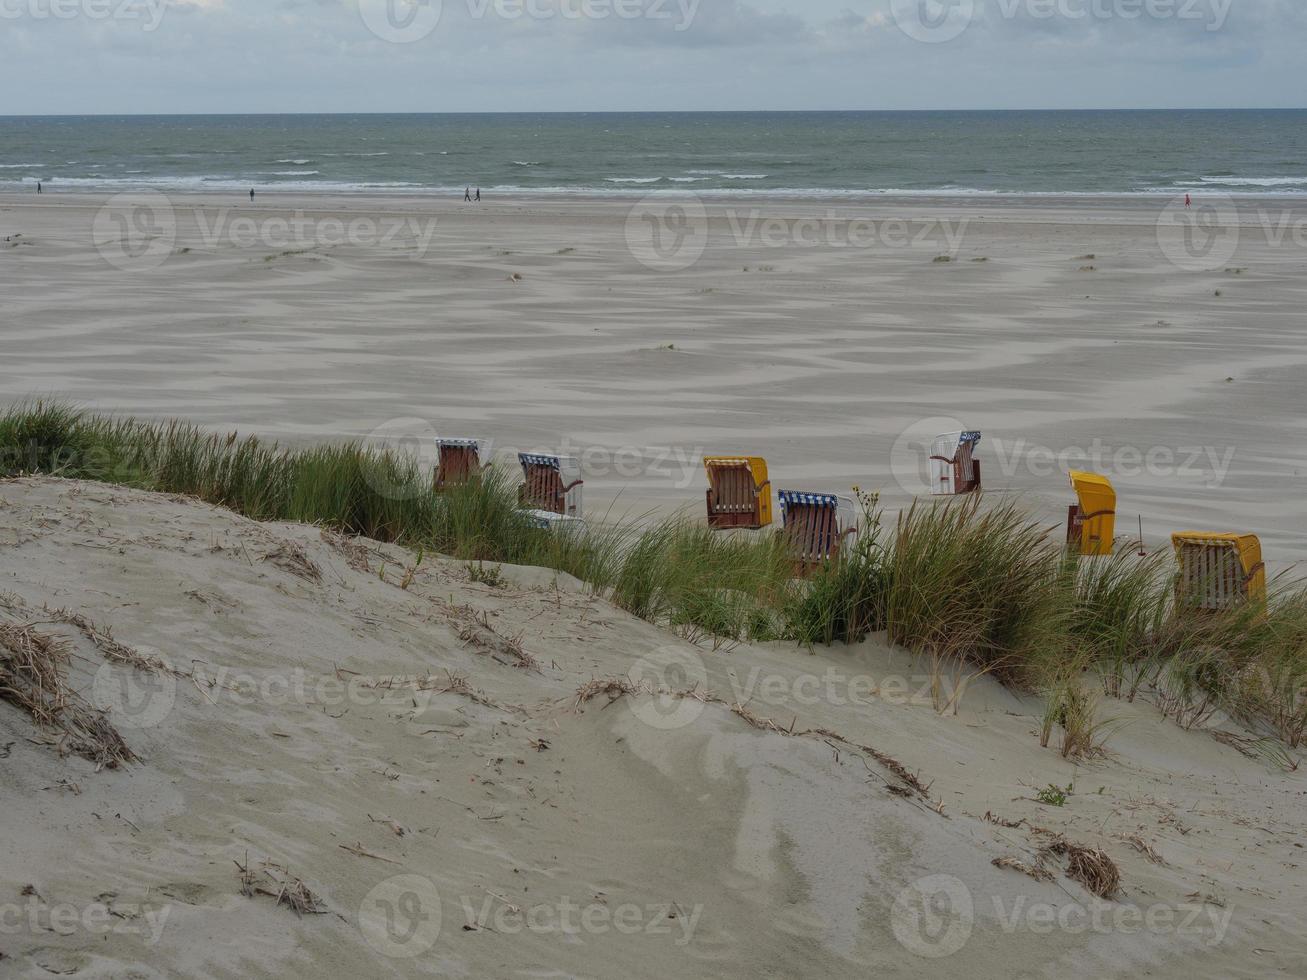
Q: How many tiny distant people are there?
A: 5